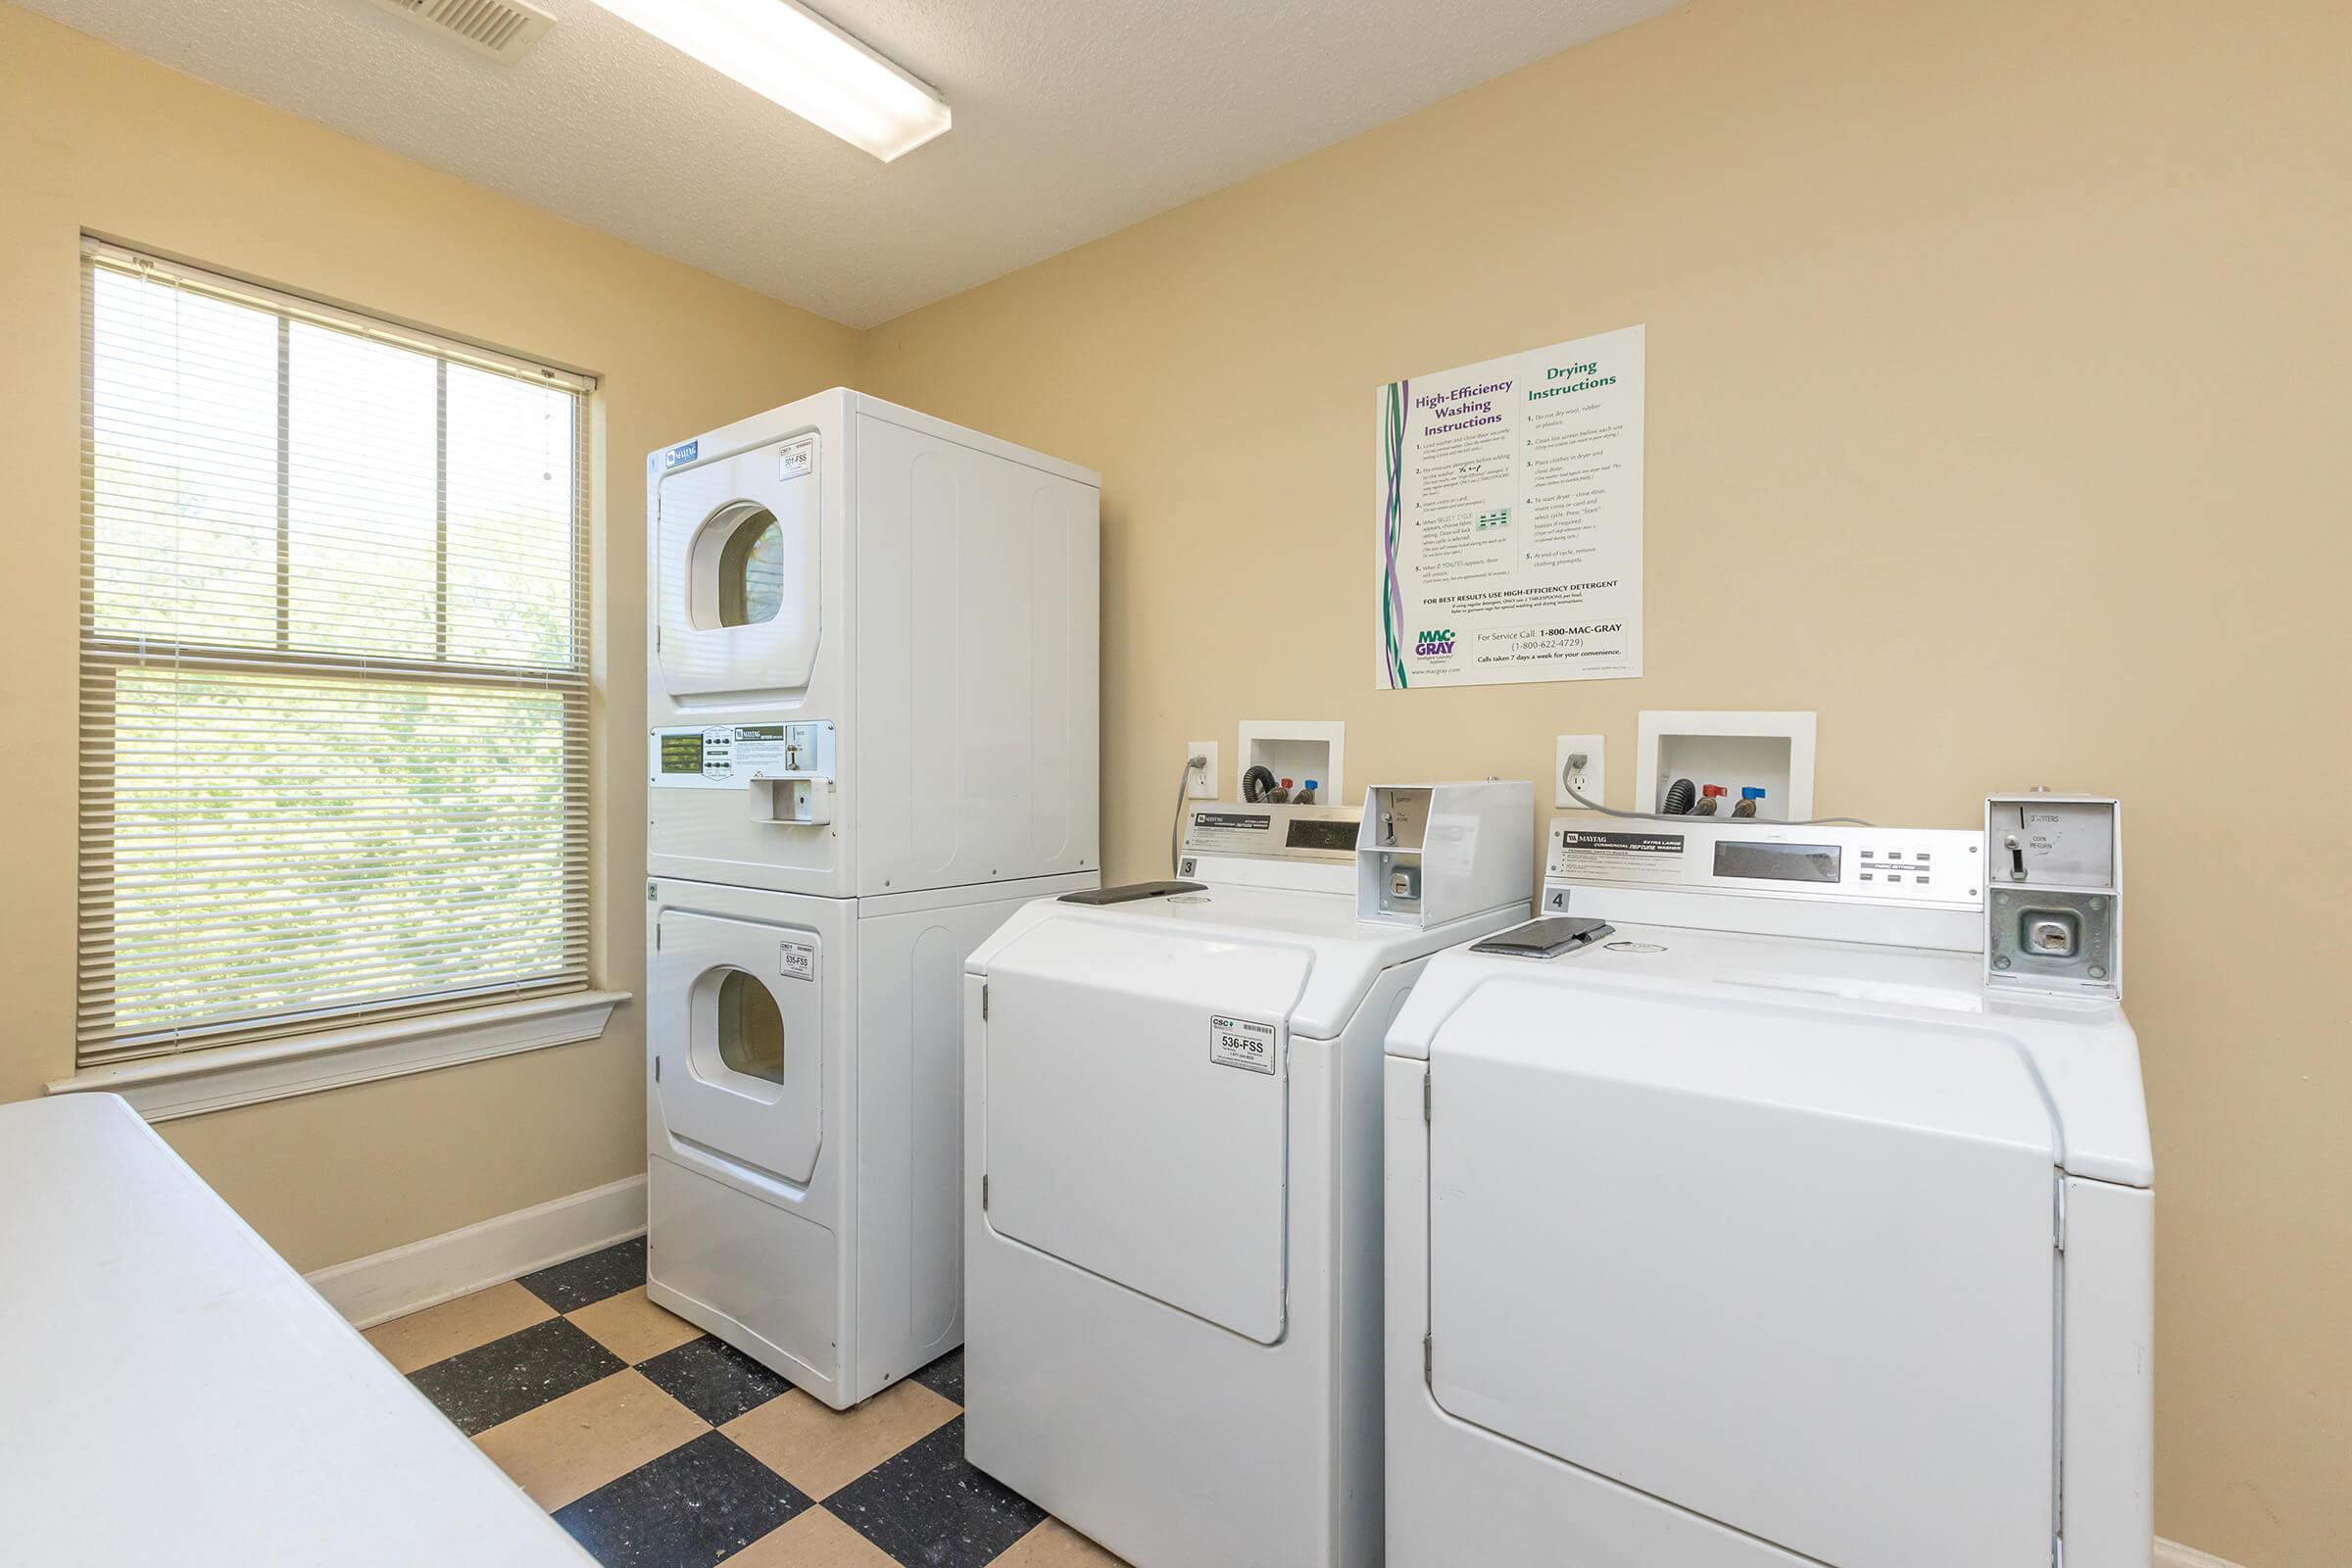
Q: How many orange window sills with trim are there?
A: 0